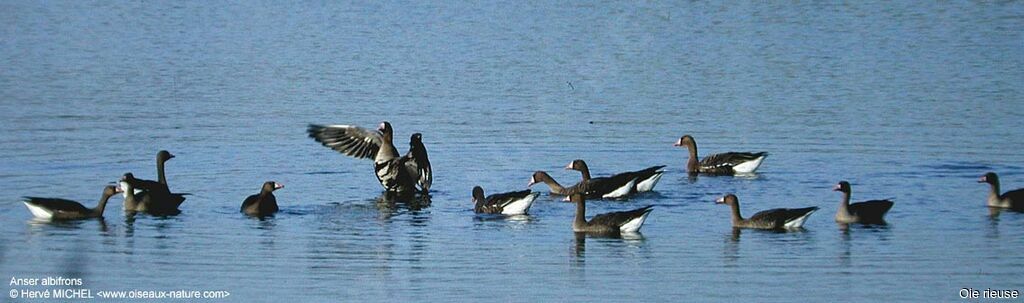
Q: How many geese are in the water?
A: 13